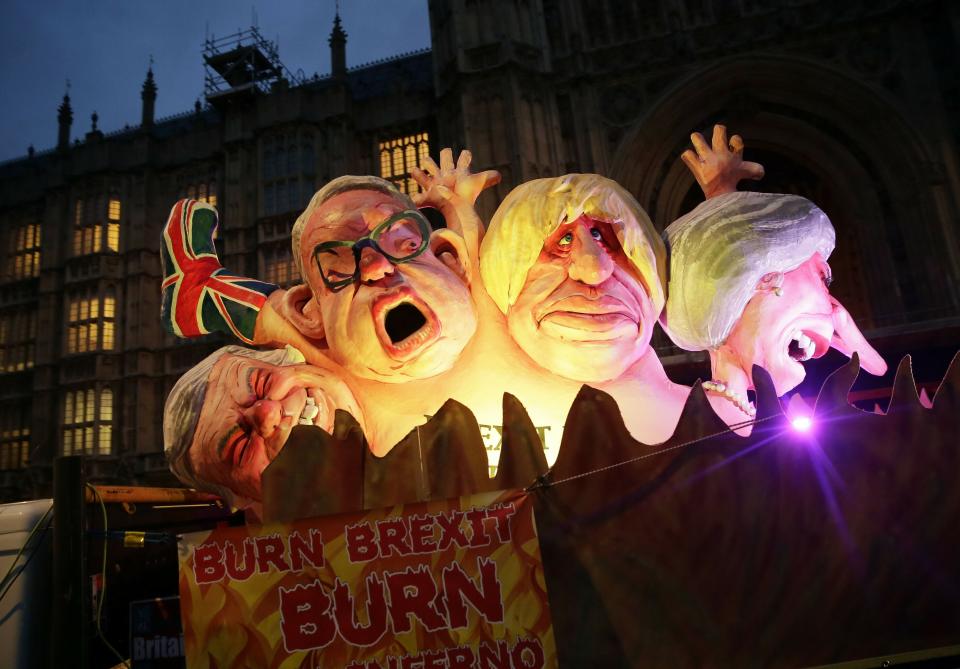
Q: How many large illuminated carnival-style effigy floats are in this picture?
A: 1